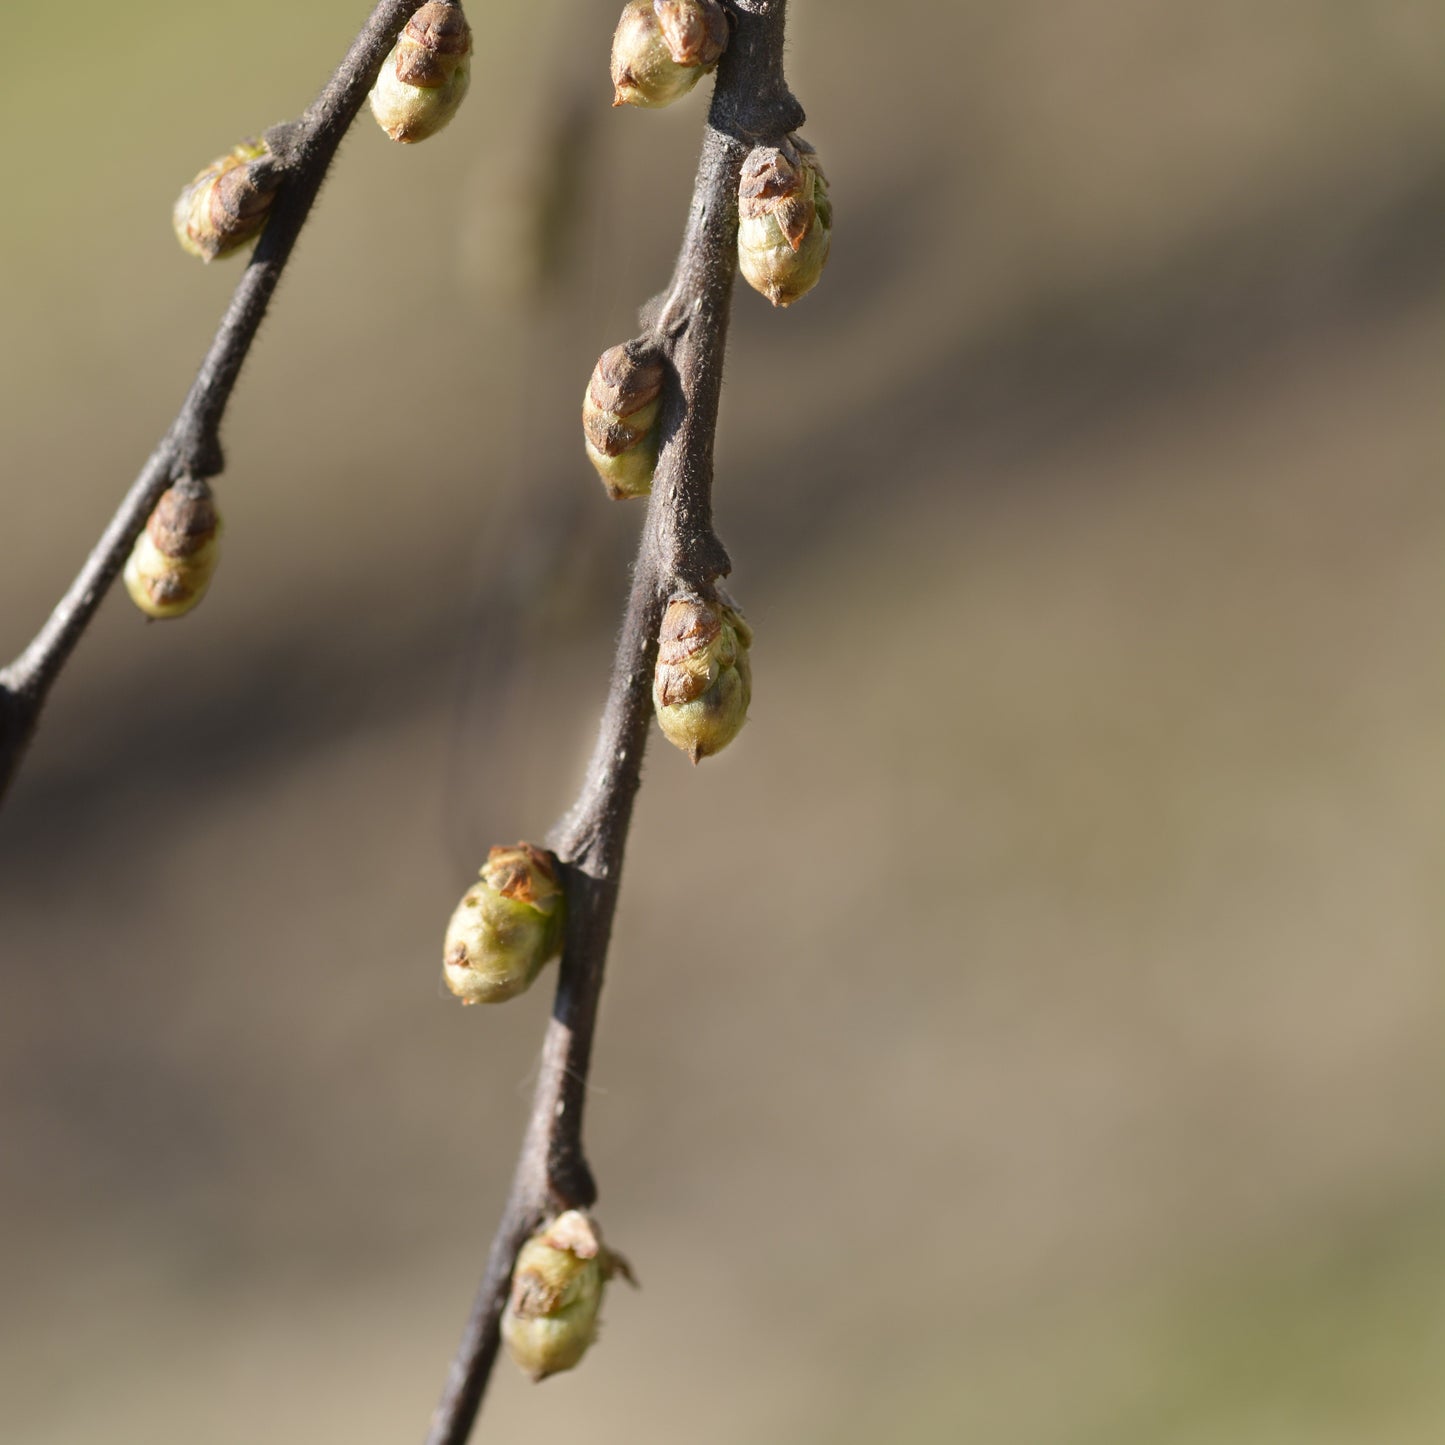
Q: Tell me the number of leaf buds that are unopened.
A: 9